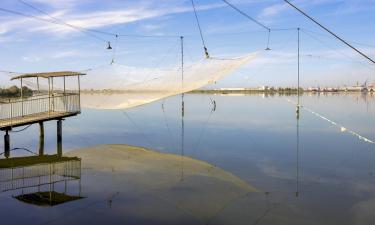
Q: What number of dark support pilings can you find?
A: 3